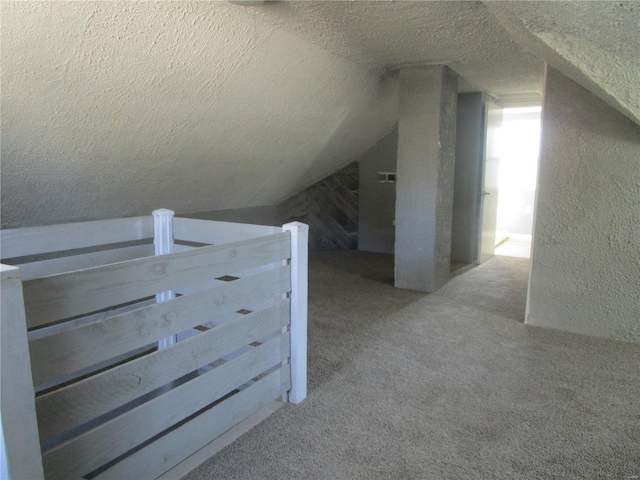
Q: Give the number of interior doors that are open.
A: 1